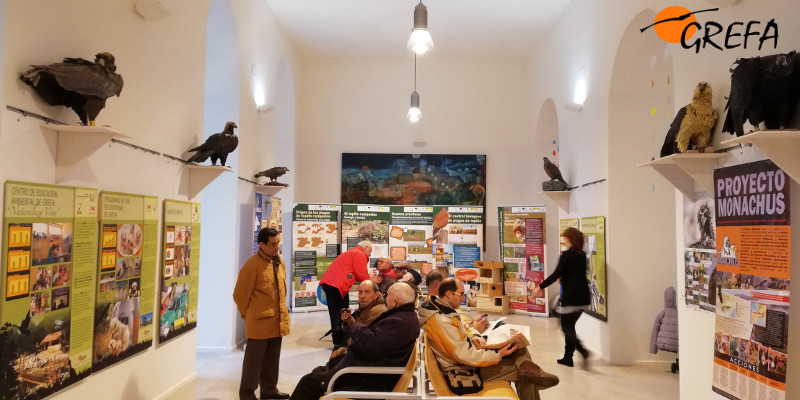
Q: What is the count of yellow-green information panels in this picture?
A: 5